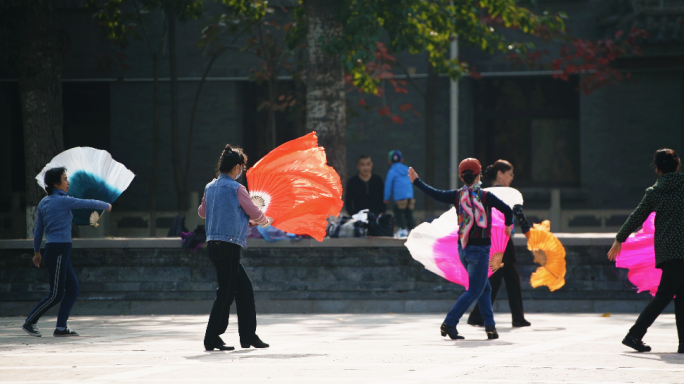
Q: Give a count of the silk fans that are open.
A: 5